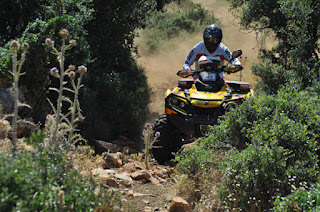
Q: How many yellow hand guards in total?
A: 2